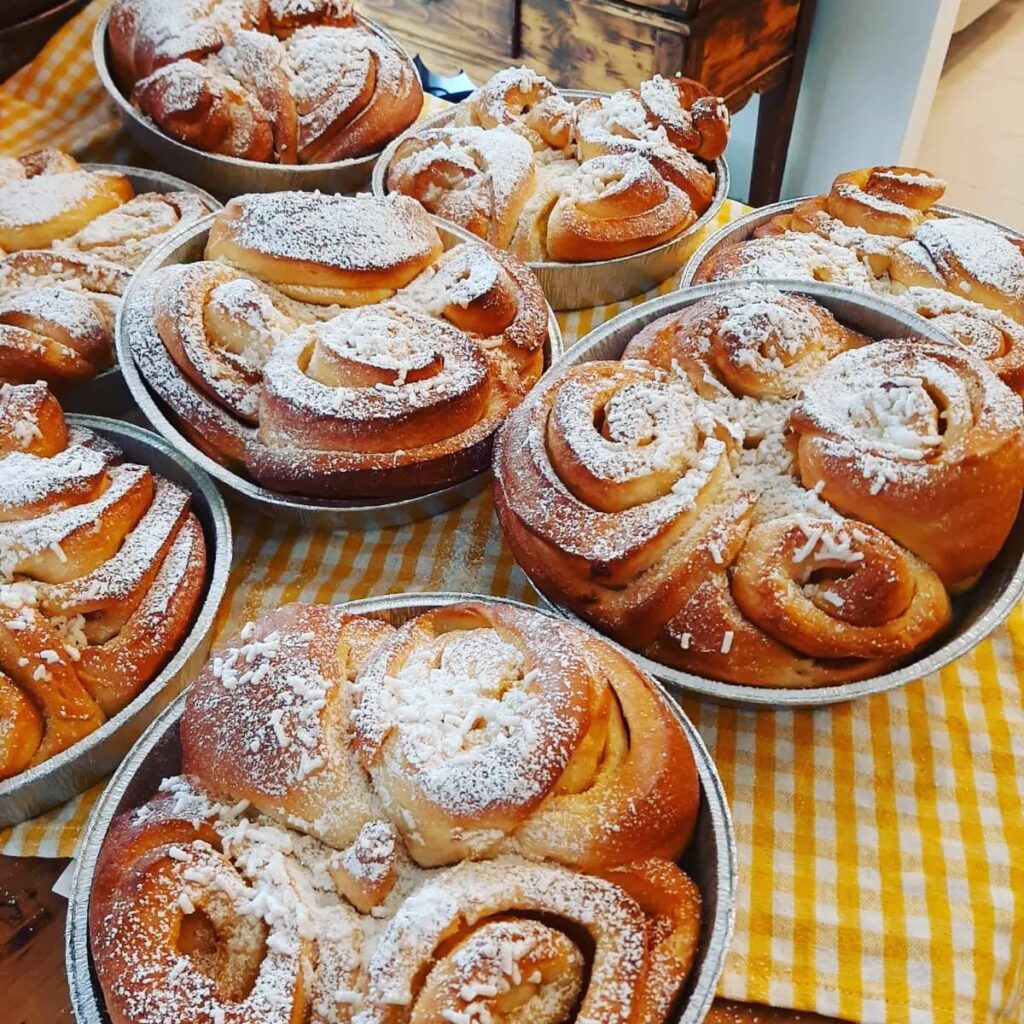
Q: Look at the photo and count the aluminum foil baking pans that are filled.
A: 8